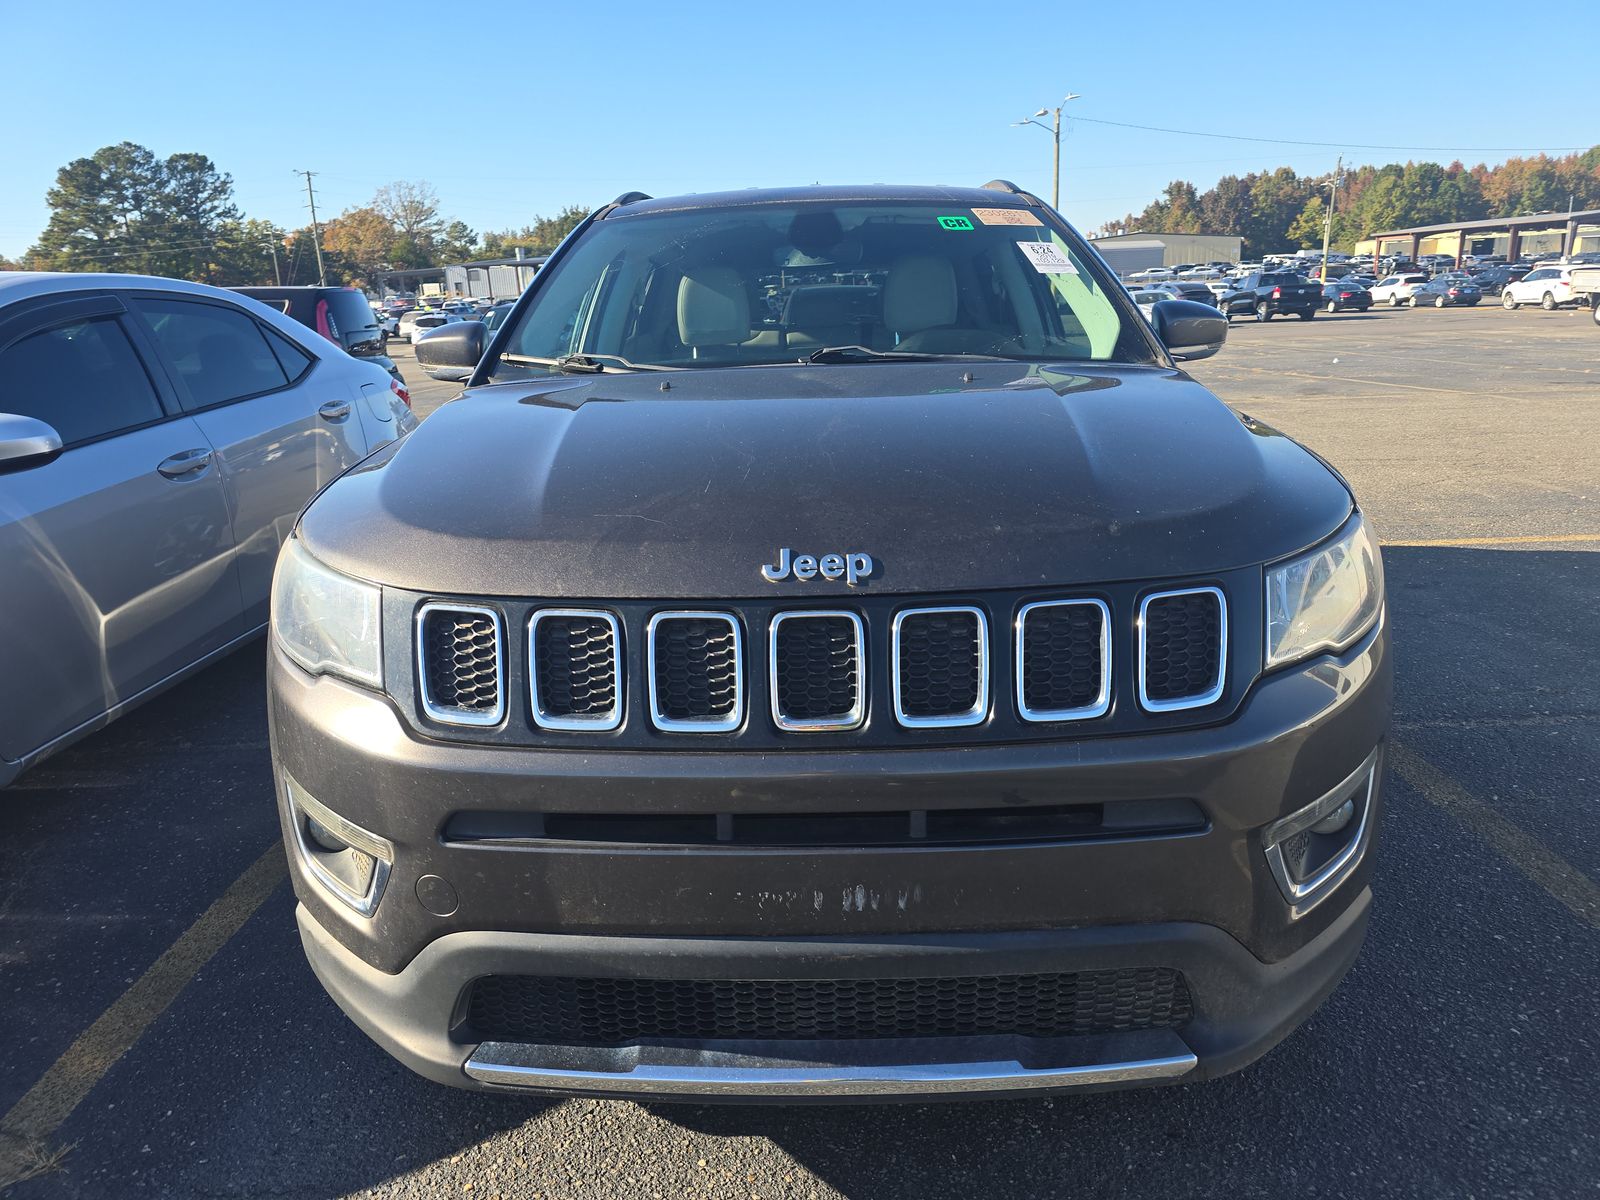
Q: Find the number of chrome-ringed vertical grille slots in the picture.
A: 7